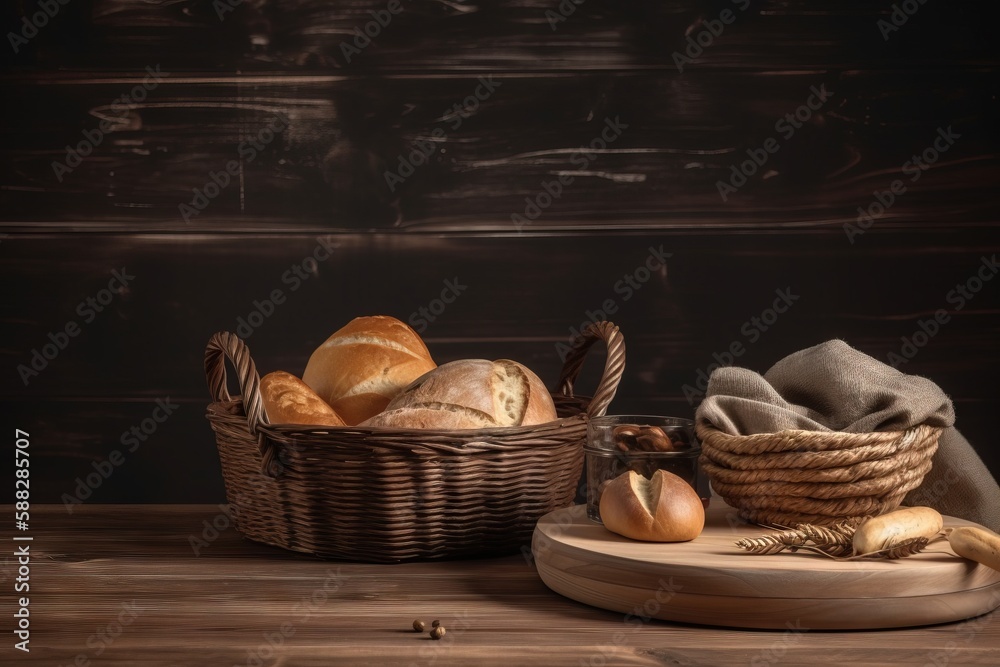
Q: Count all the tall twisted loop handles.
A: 2